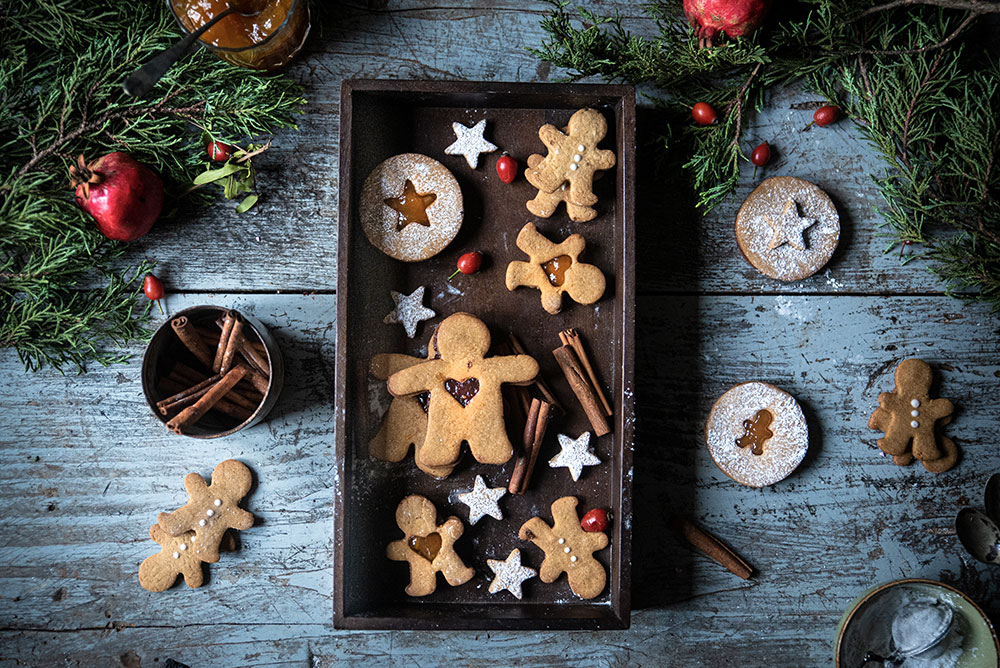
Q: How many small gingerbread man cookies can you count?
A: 9